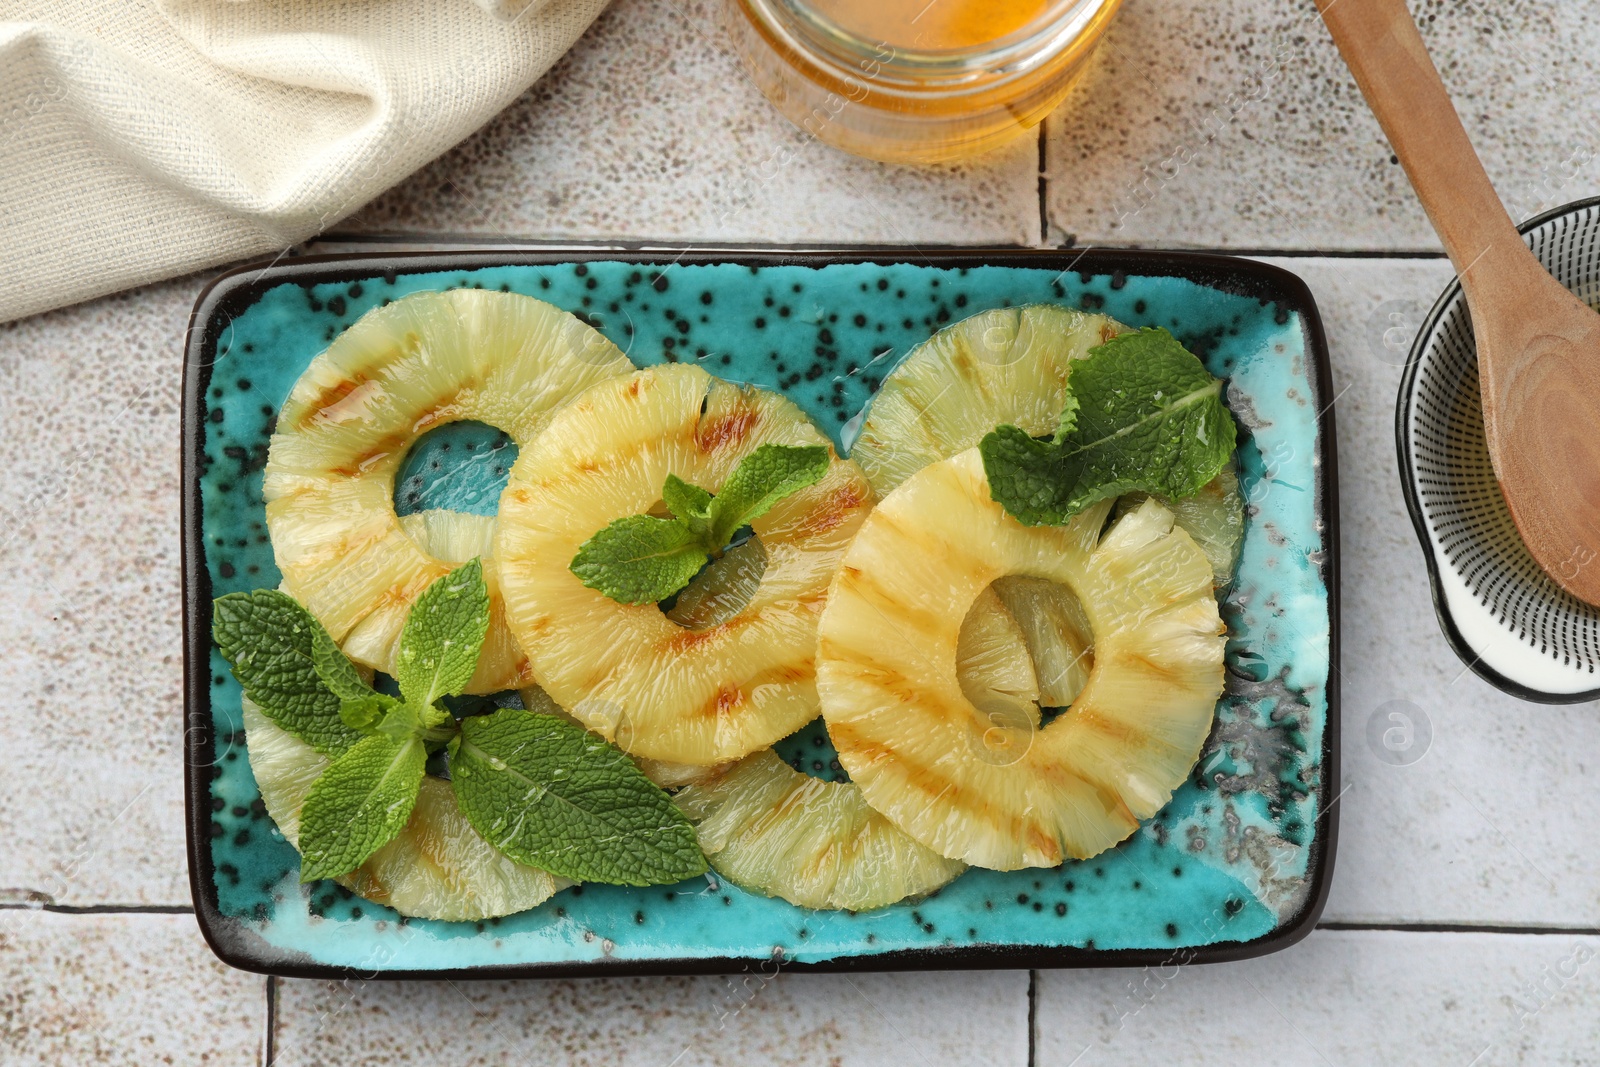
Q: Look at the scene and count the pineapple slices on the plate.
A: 6